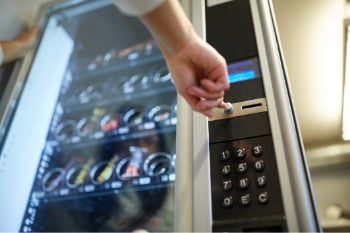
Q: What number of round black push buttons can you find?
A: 12